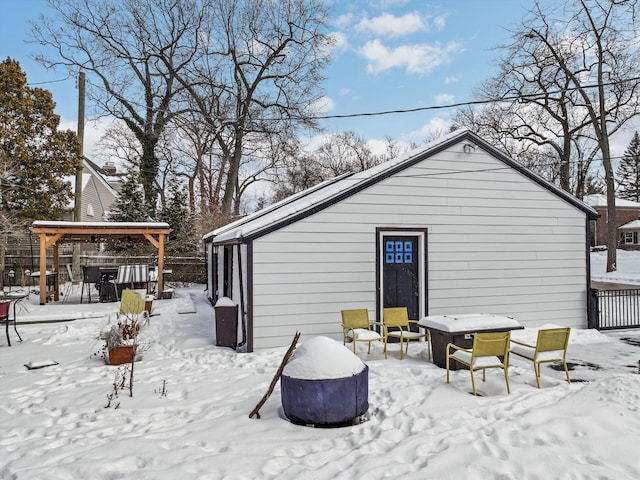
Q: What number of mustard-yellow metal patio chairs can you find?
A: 4